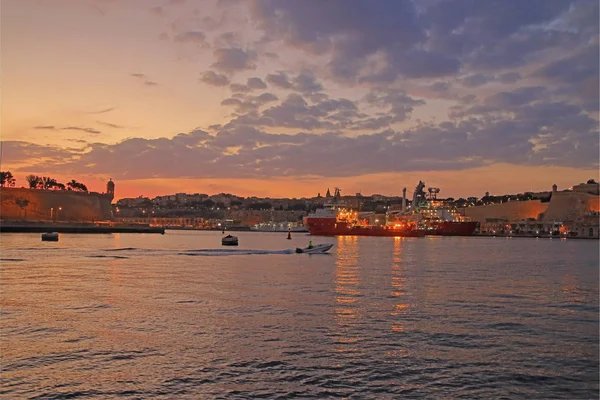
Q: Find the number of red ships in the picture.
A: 2